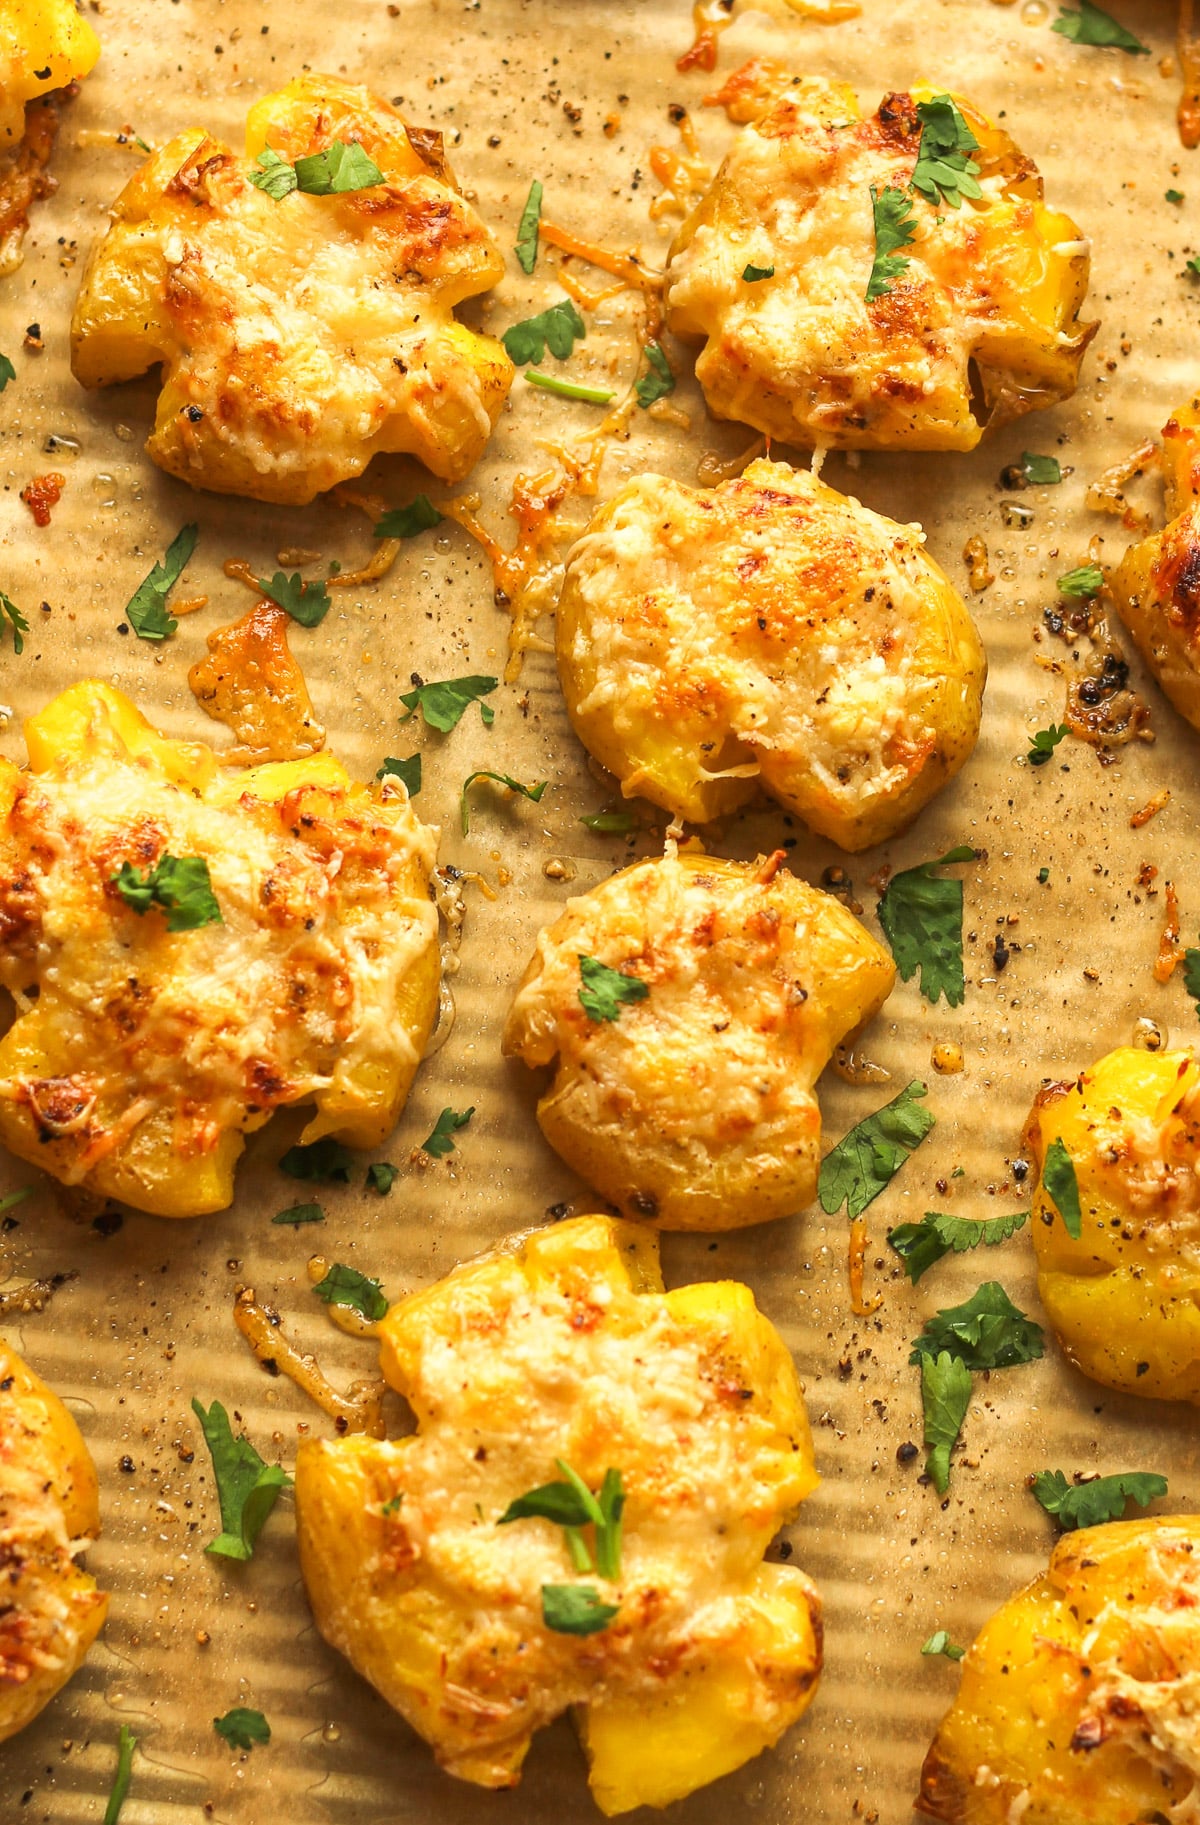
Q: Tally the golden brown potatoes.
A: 11